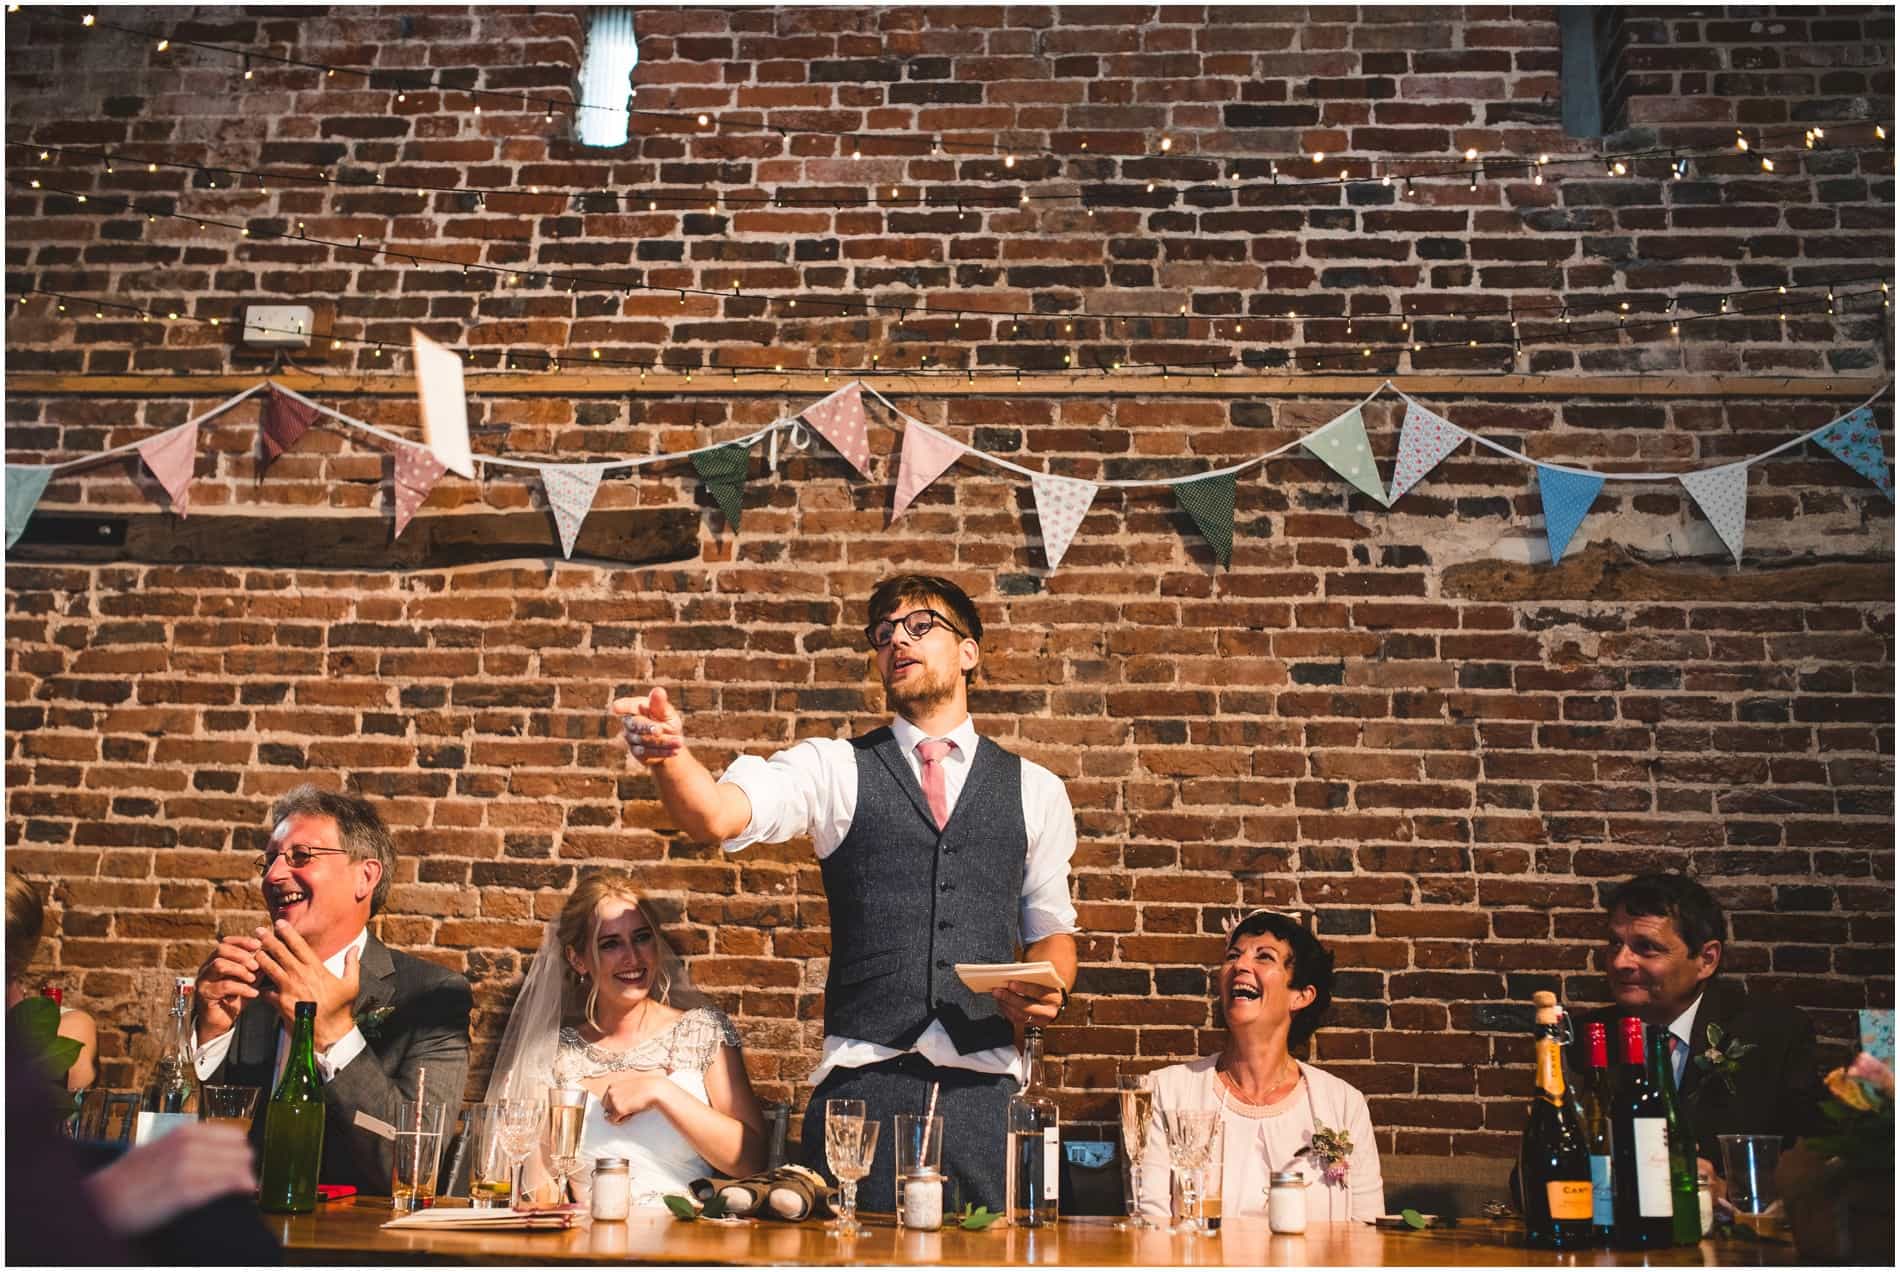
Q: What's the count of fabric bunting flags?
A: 15